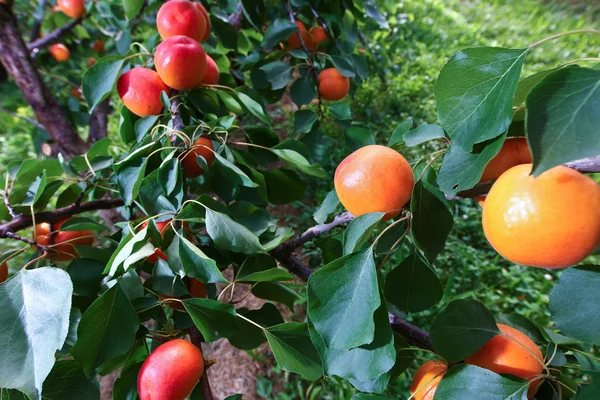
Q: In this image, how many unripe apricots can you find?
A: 0